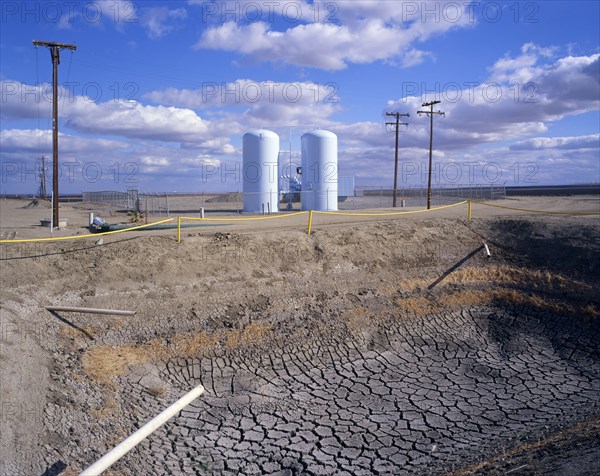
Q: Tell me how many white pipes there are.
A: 3